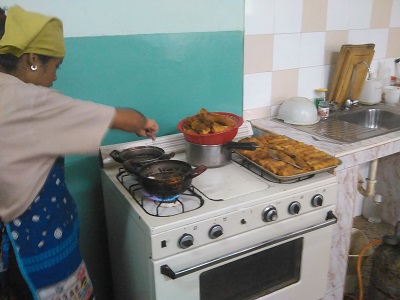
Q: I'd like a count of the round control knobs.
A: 5